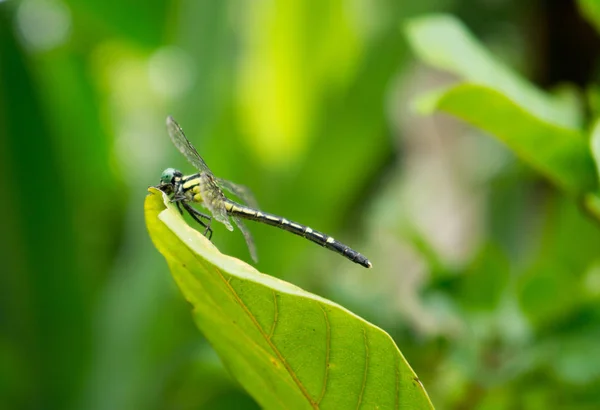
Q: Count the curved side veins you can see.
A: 4